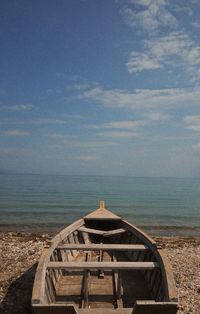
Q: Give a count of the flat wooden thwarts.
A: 2